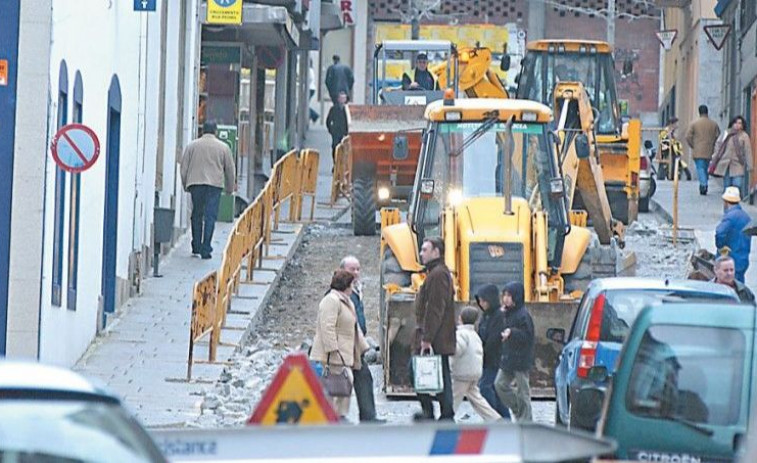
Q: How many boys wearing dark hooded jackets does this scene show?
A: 2